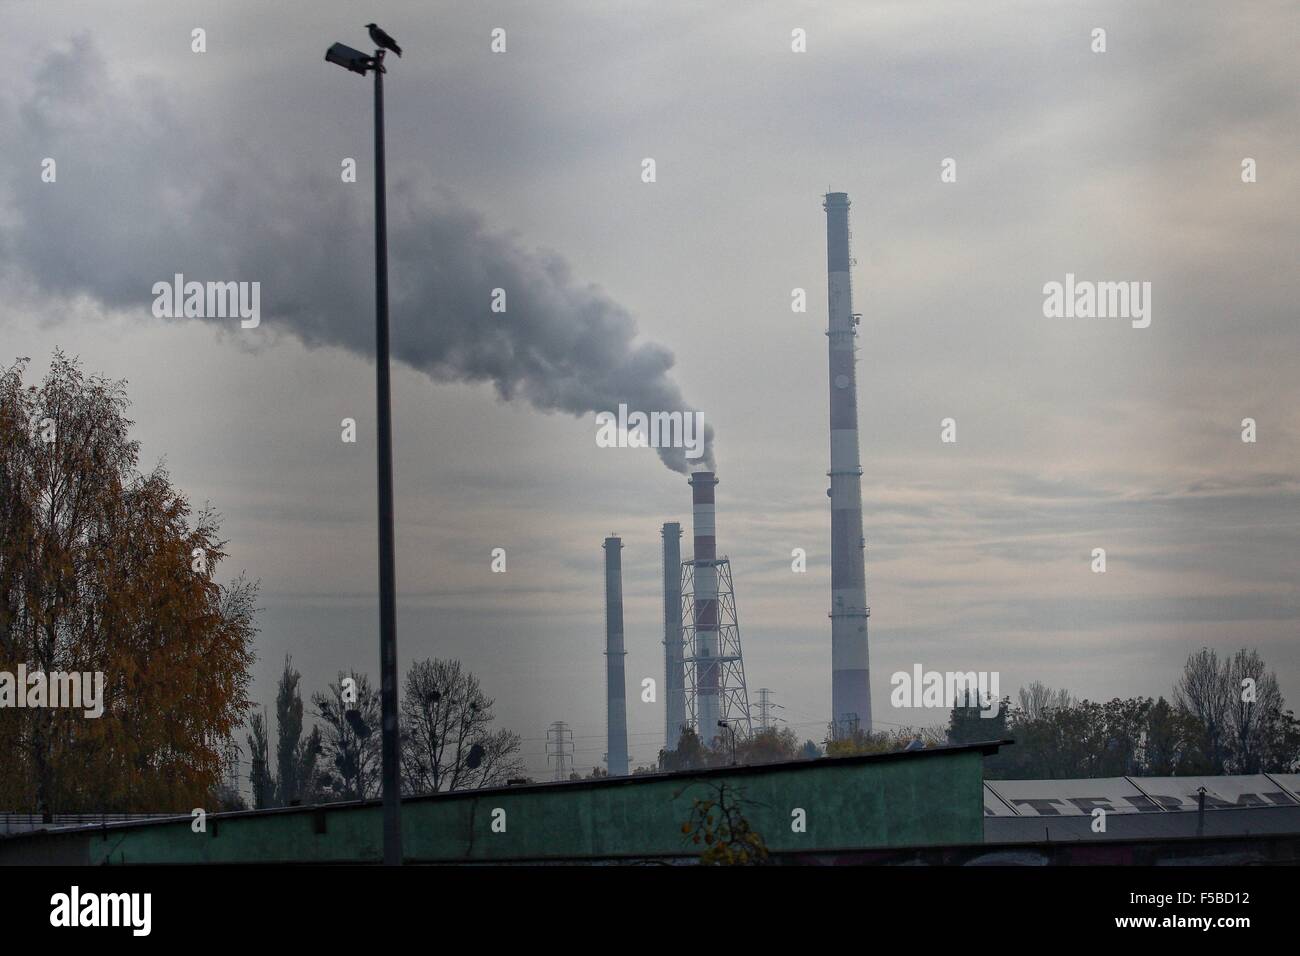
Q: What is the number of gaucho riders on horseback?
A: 0